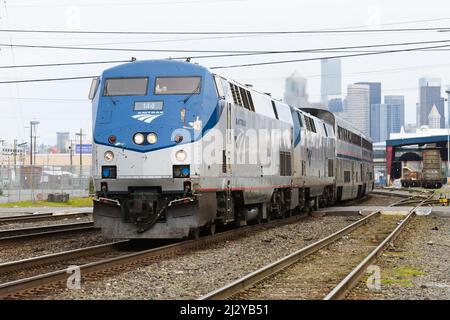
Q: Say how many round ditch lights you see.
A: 2